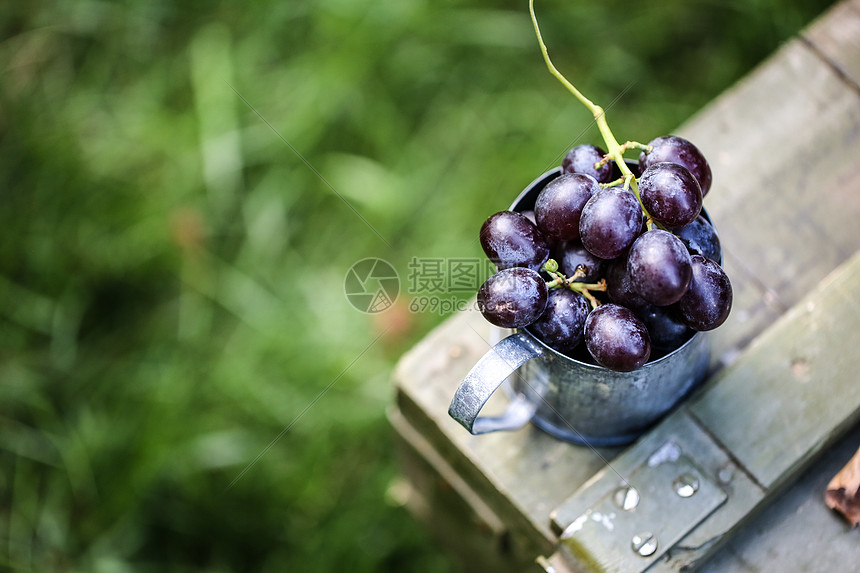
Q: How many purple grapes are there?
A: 15